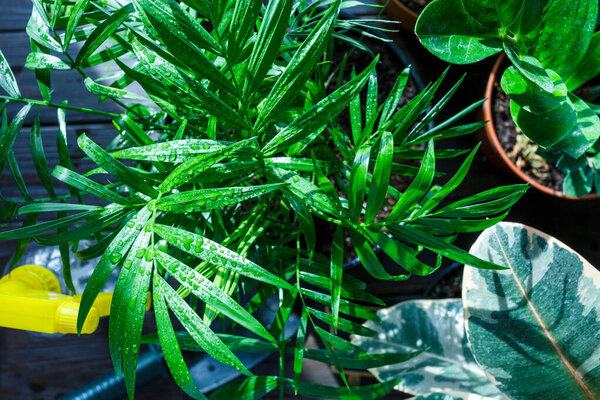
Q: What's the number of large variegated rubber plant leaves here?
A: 2